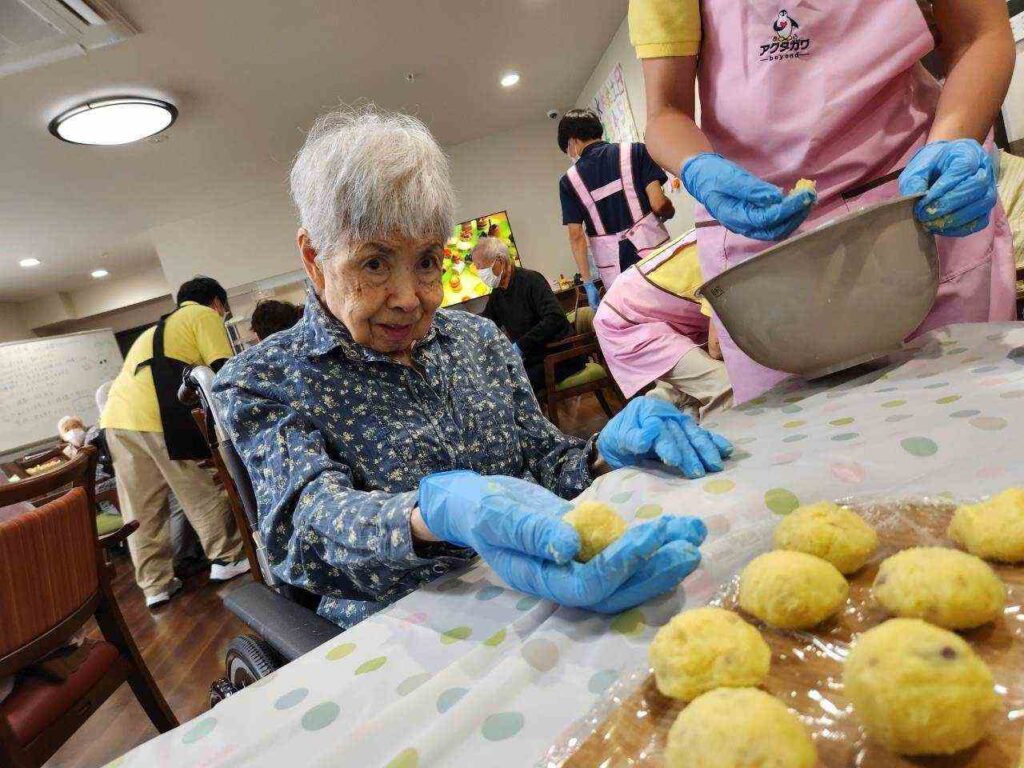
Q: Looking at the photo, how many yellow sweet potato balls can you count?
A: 8